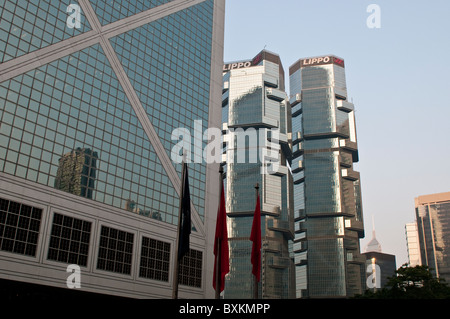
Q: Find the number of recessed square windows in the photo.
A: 5